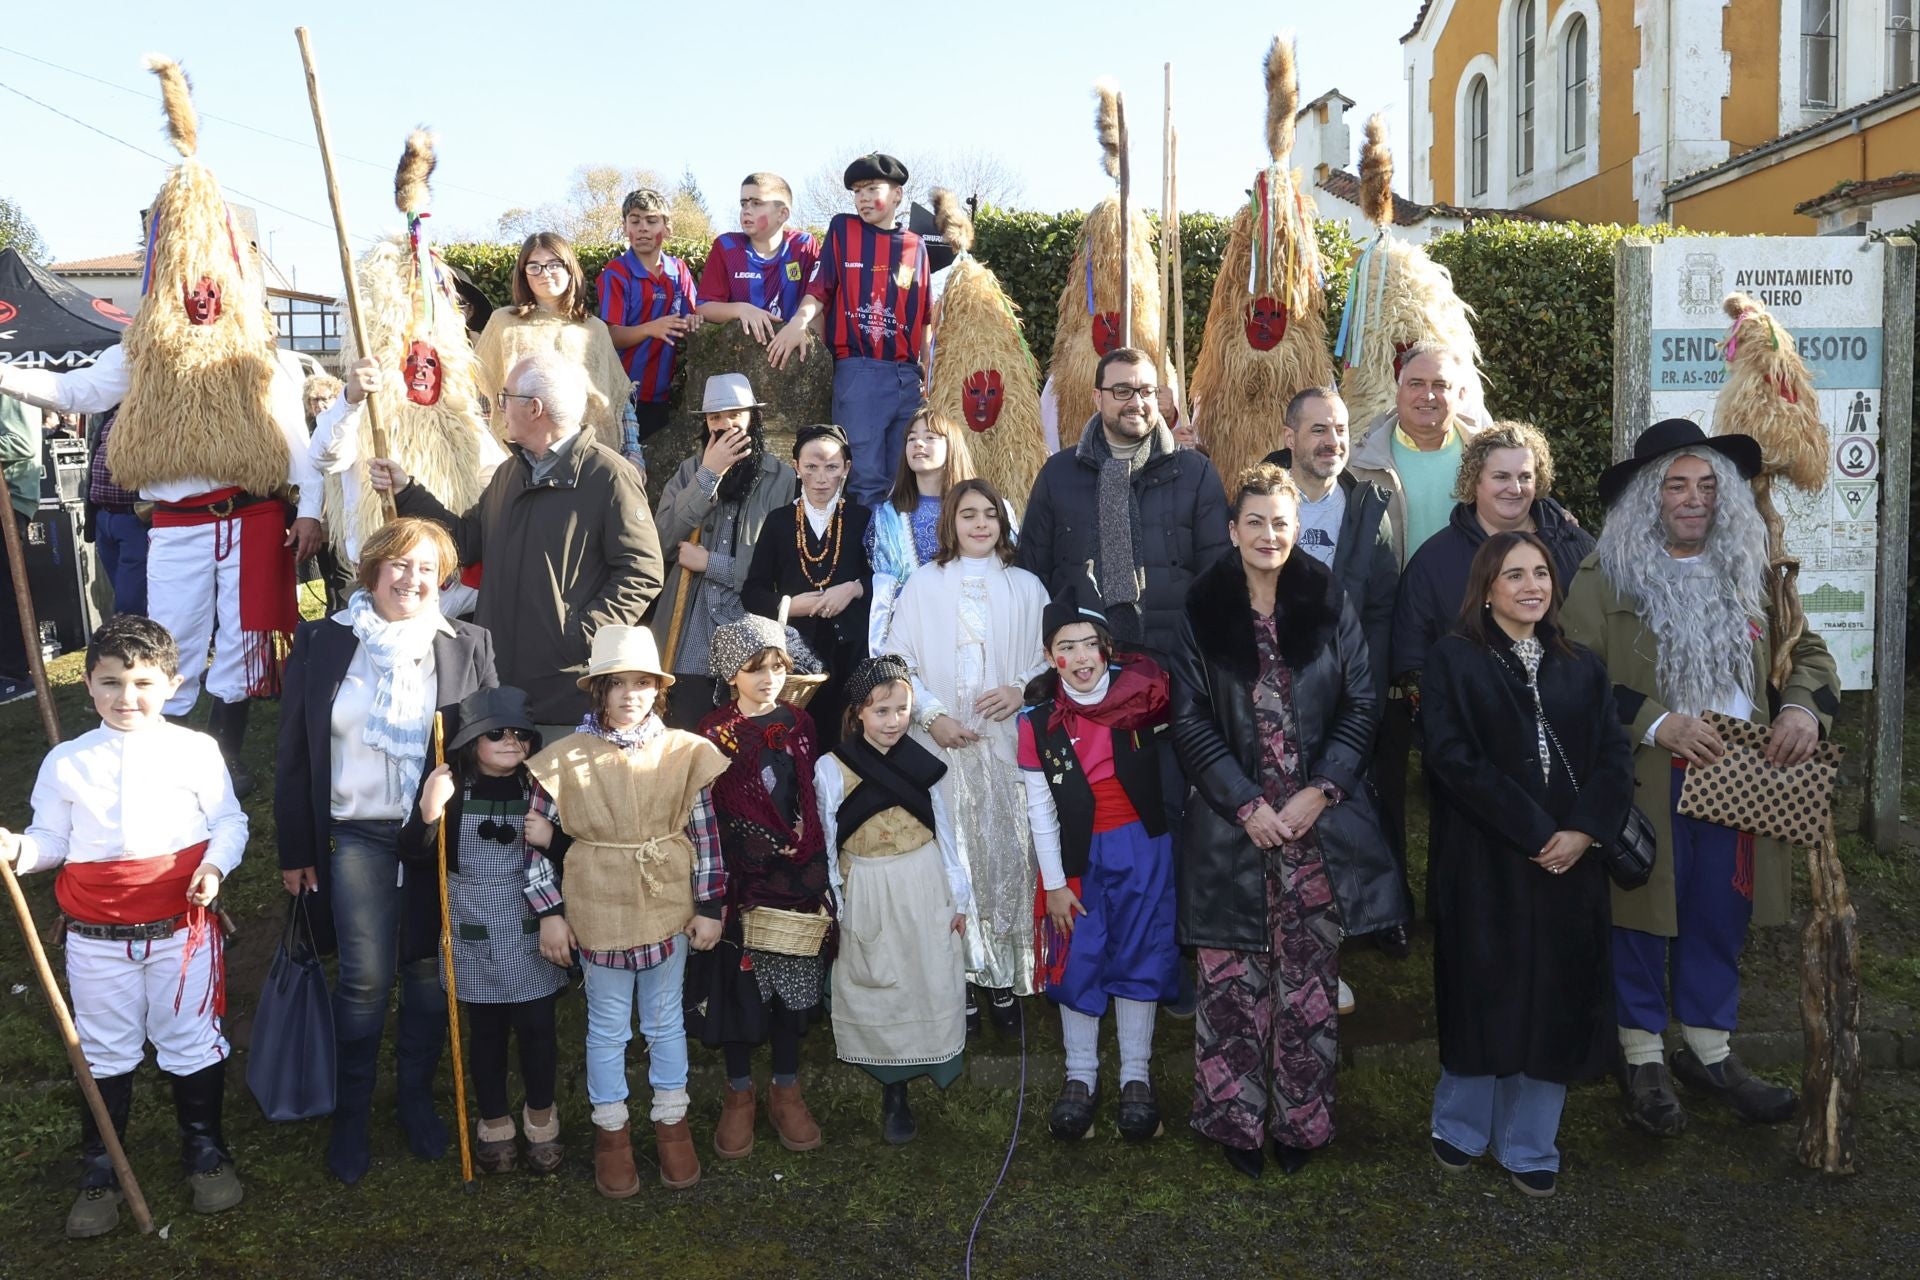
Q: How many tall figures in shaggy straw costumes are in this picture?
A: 6